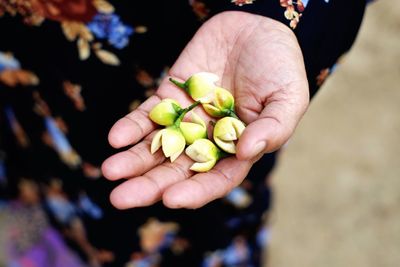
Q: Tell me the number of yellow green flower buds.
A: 7